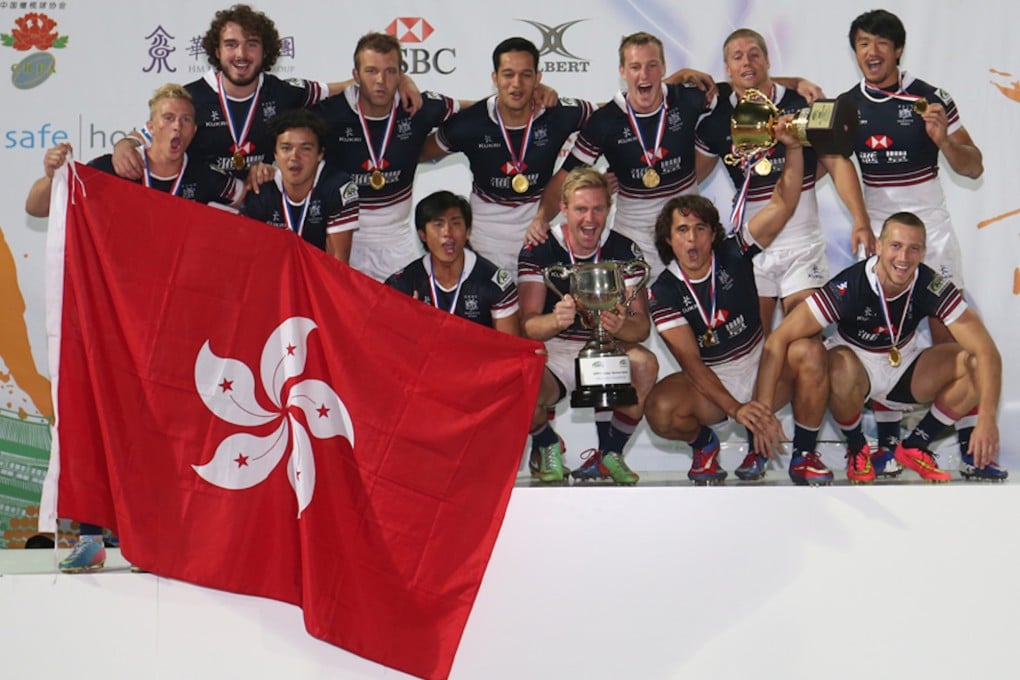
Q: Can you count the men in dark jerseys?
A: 12